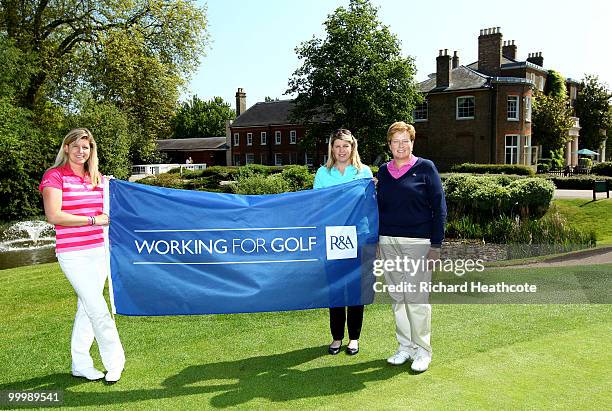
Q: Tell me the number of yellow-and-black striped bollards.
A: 0